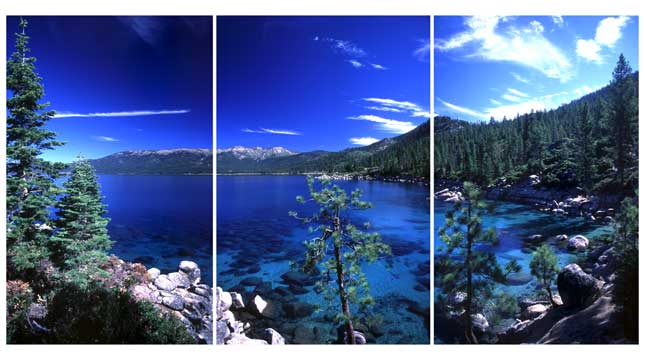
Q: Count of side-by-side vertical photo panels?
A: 3